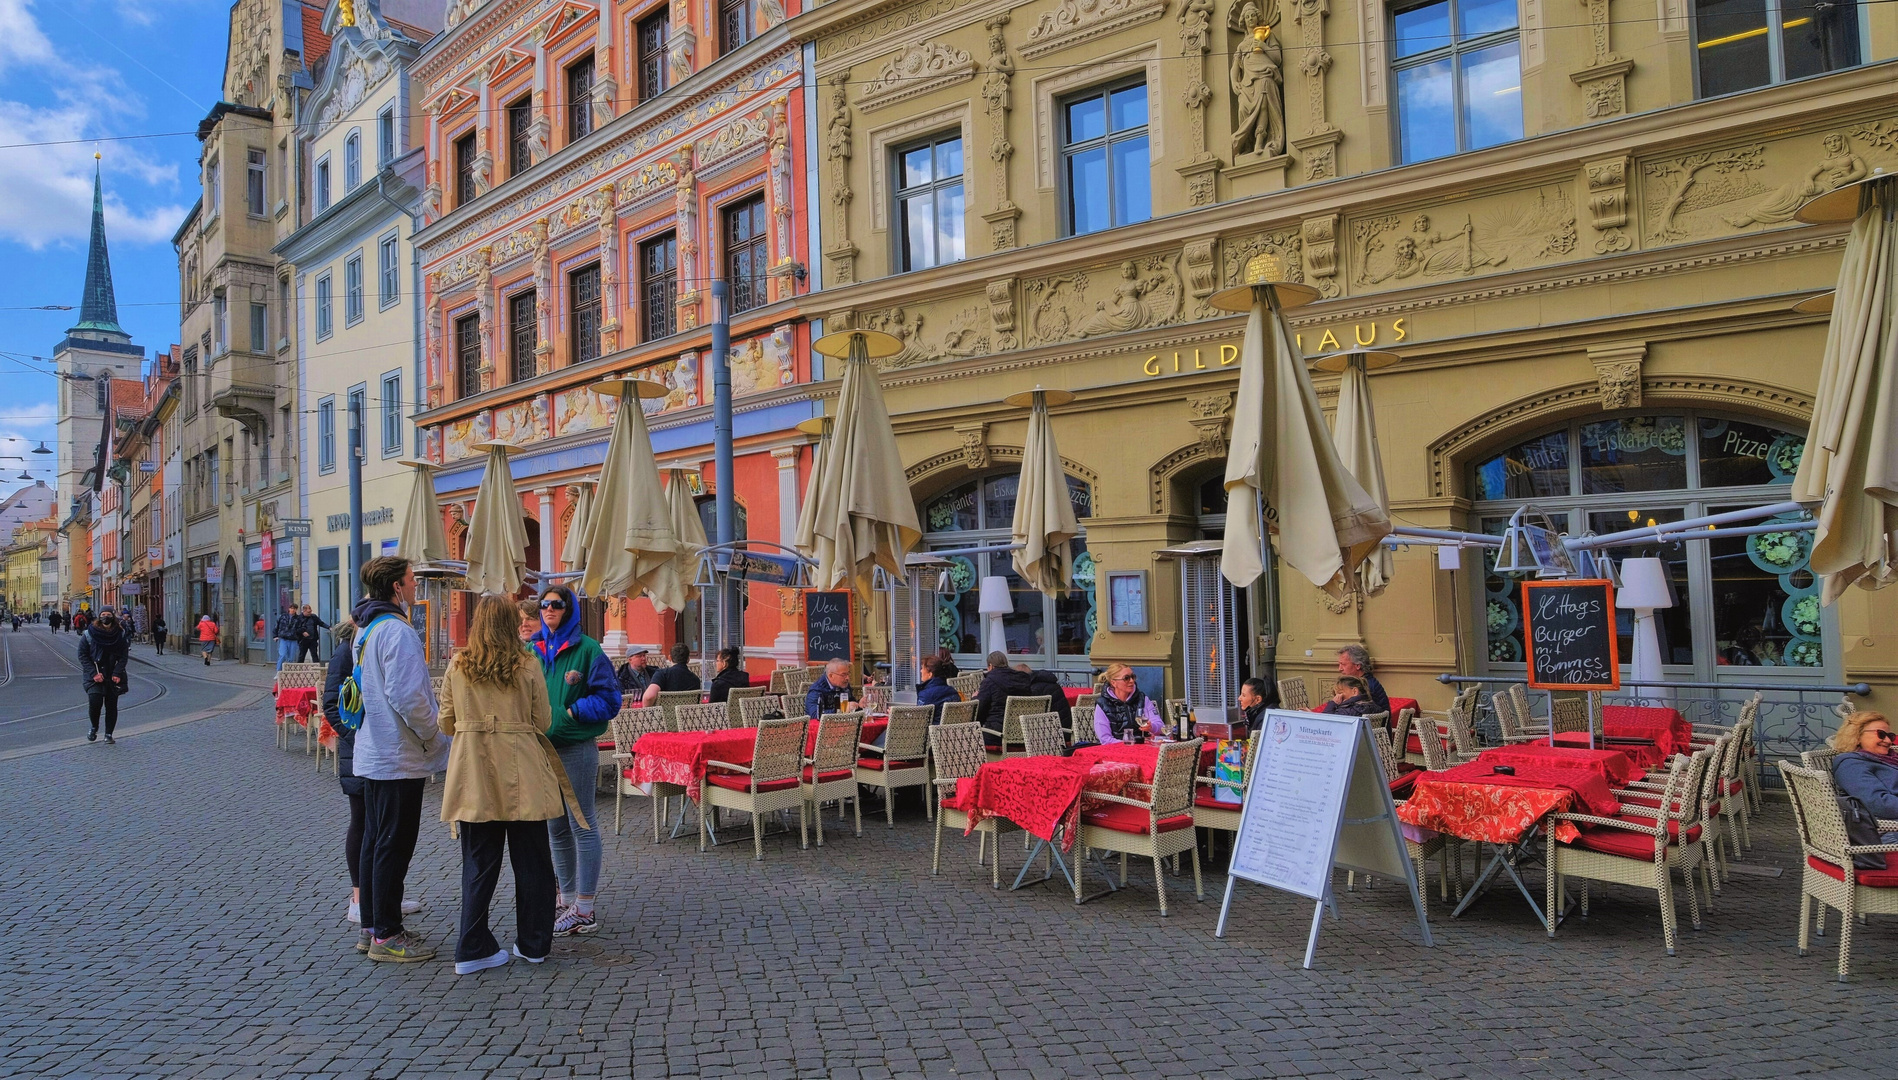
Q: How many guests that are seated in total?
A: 13